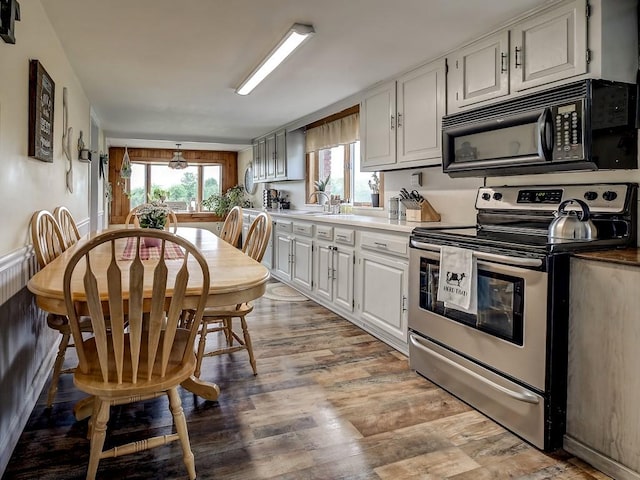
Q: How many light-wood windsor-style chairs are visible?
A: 6